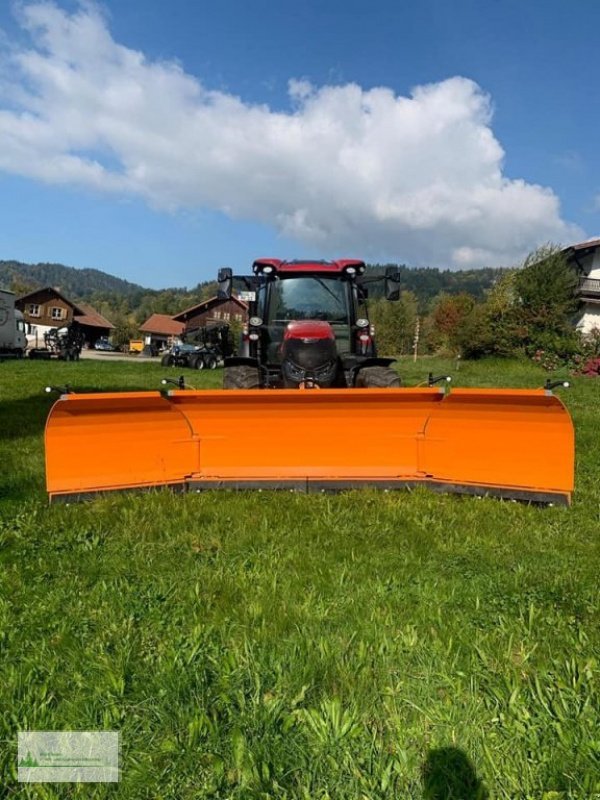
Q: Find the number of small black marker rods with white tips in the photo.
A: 4